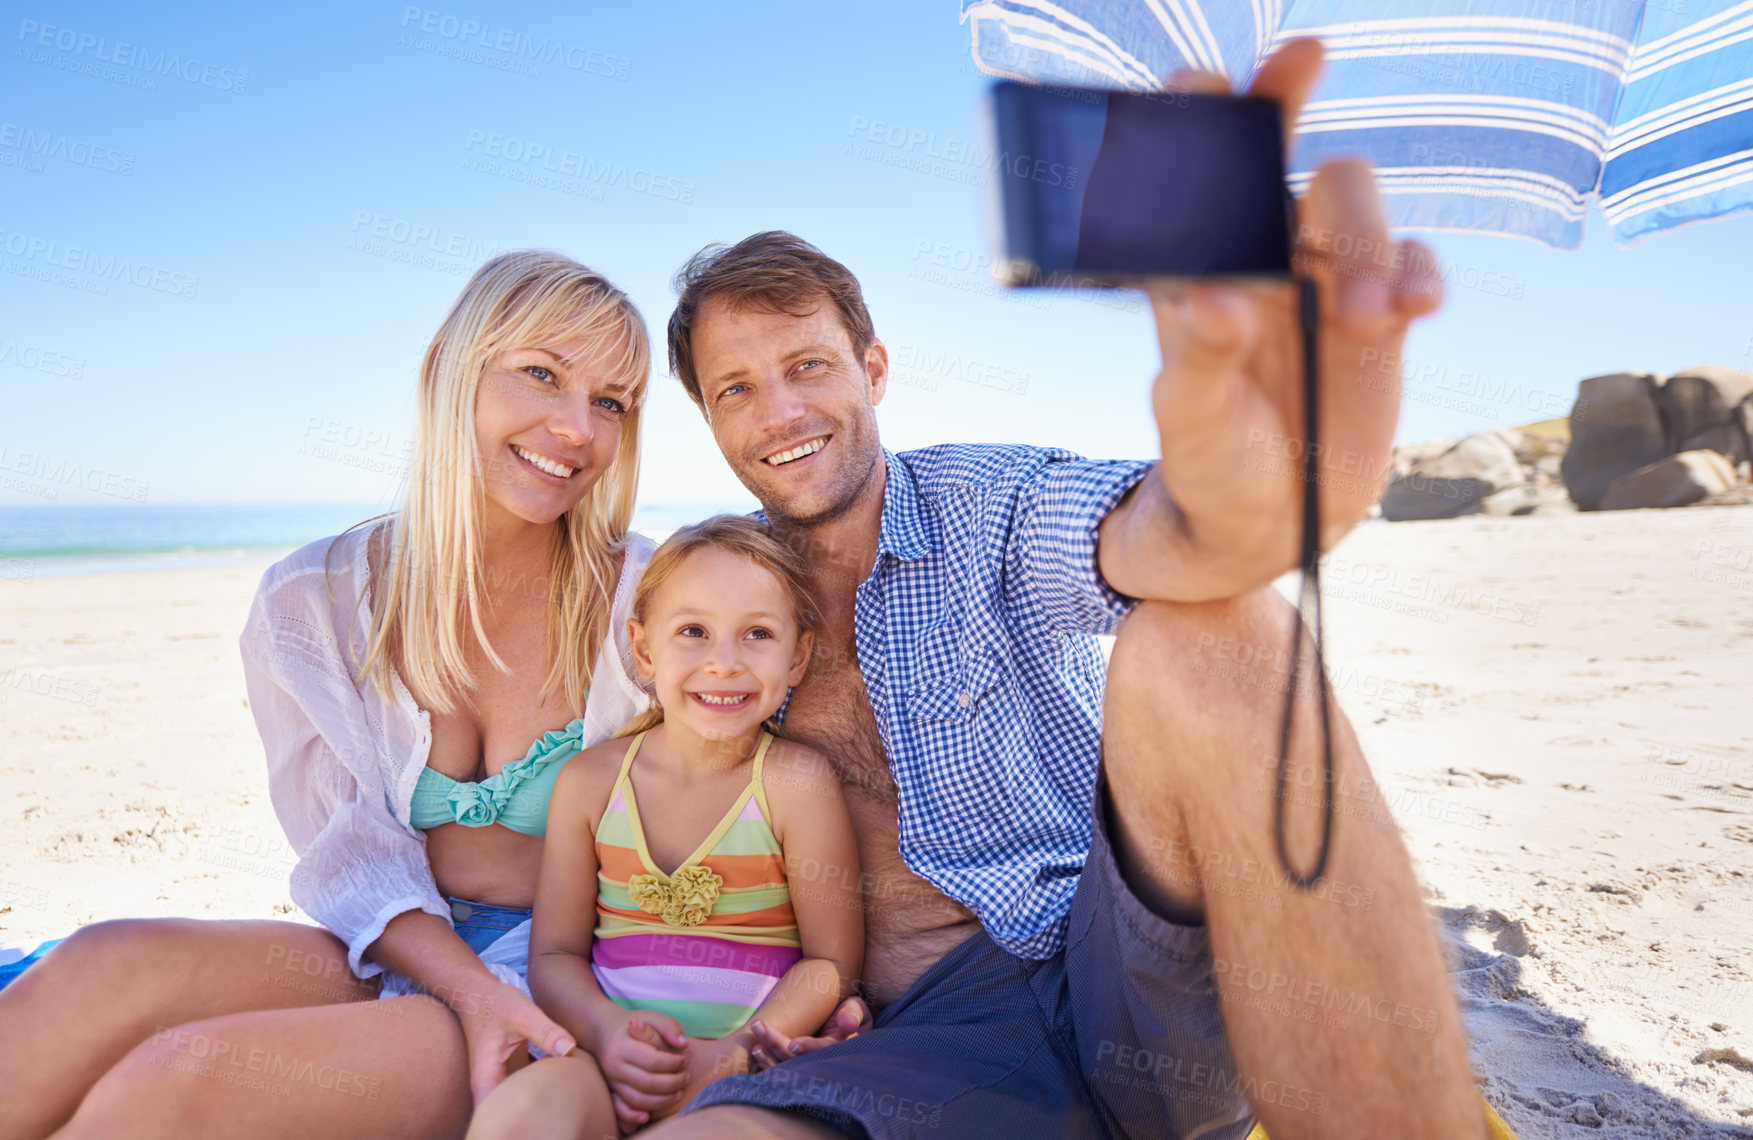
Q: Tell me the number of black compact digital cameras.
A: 1